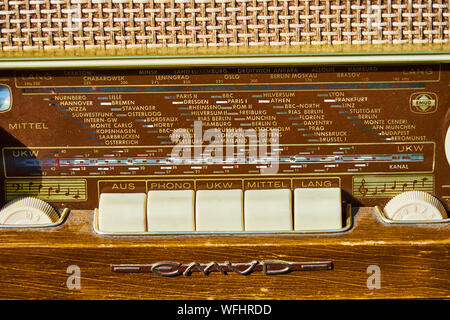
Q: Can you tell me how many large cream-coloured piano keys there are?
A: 5